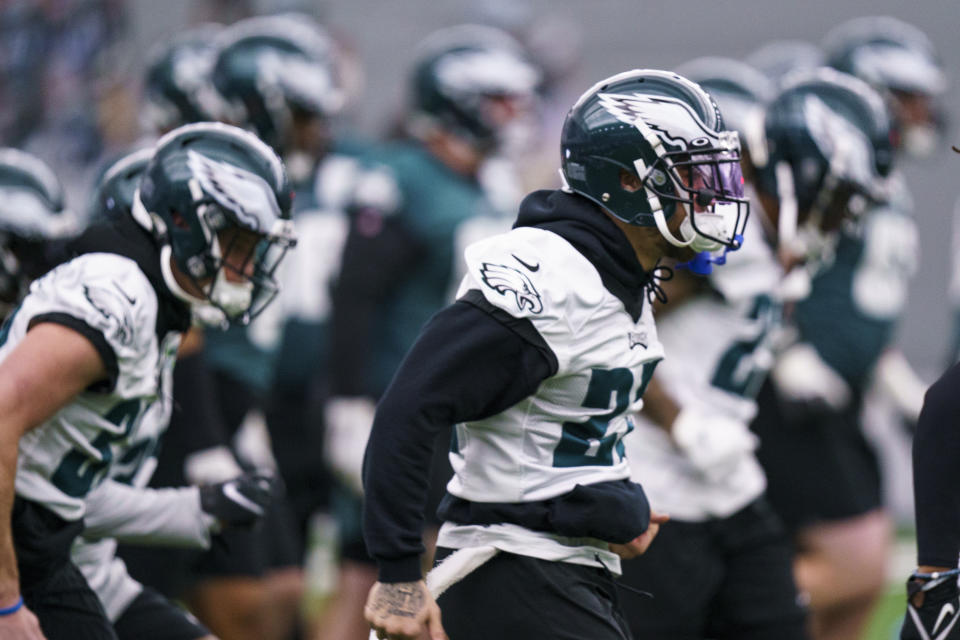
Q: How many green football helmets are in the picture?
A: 11